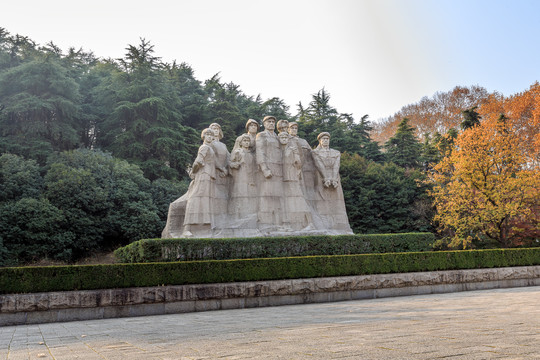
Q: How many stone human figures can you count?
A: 9